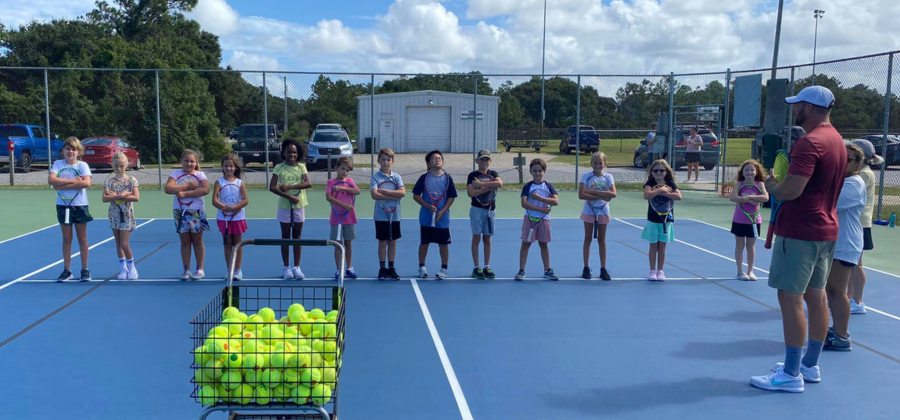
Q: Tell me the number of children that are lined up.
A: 13